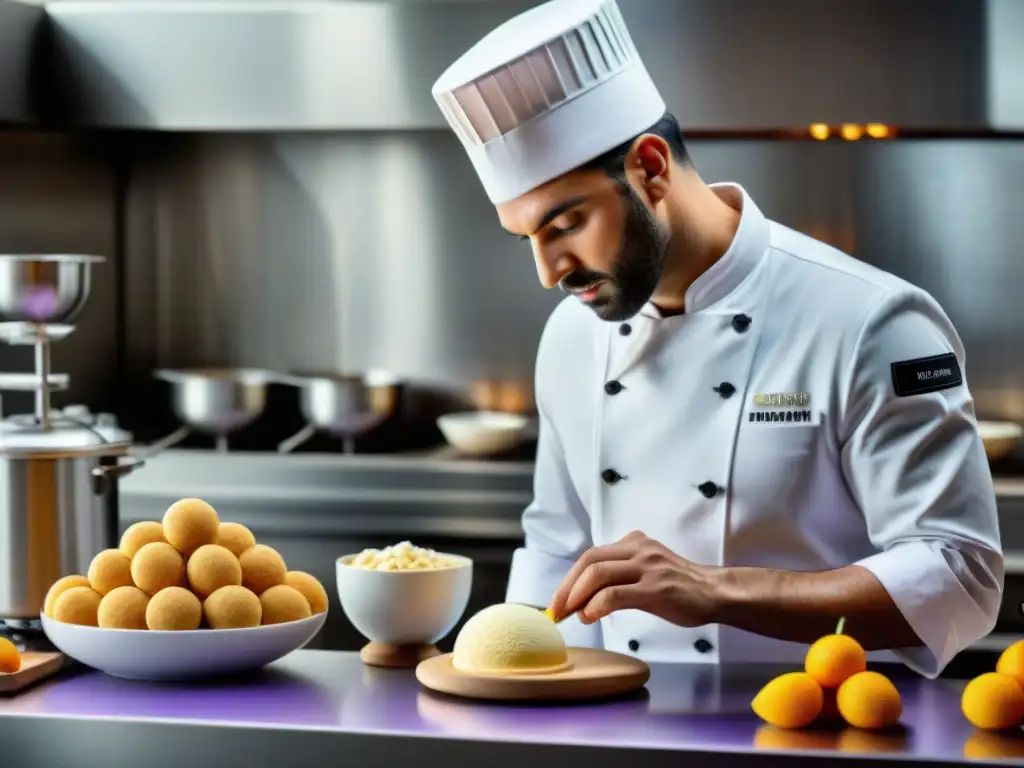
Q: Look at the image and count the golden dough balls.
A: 14